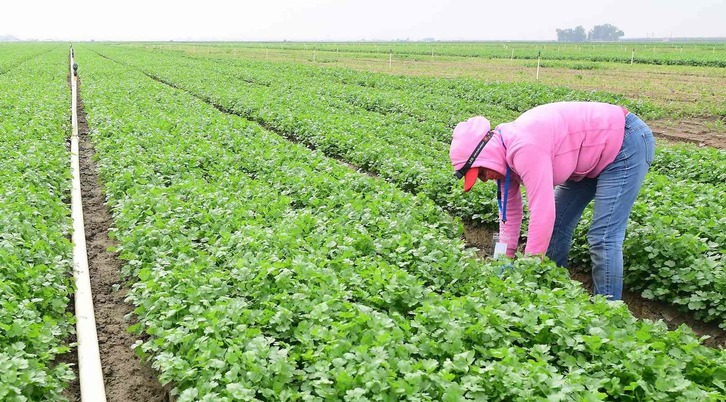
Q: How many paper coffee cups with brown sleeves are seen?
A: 0